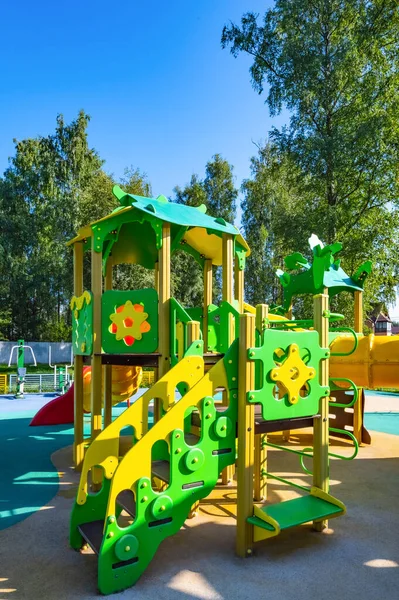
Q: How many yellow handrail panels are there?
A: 2